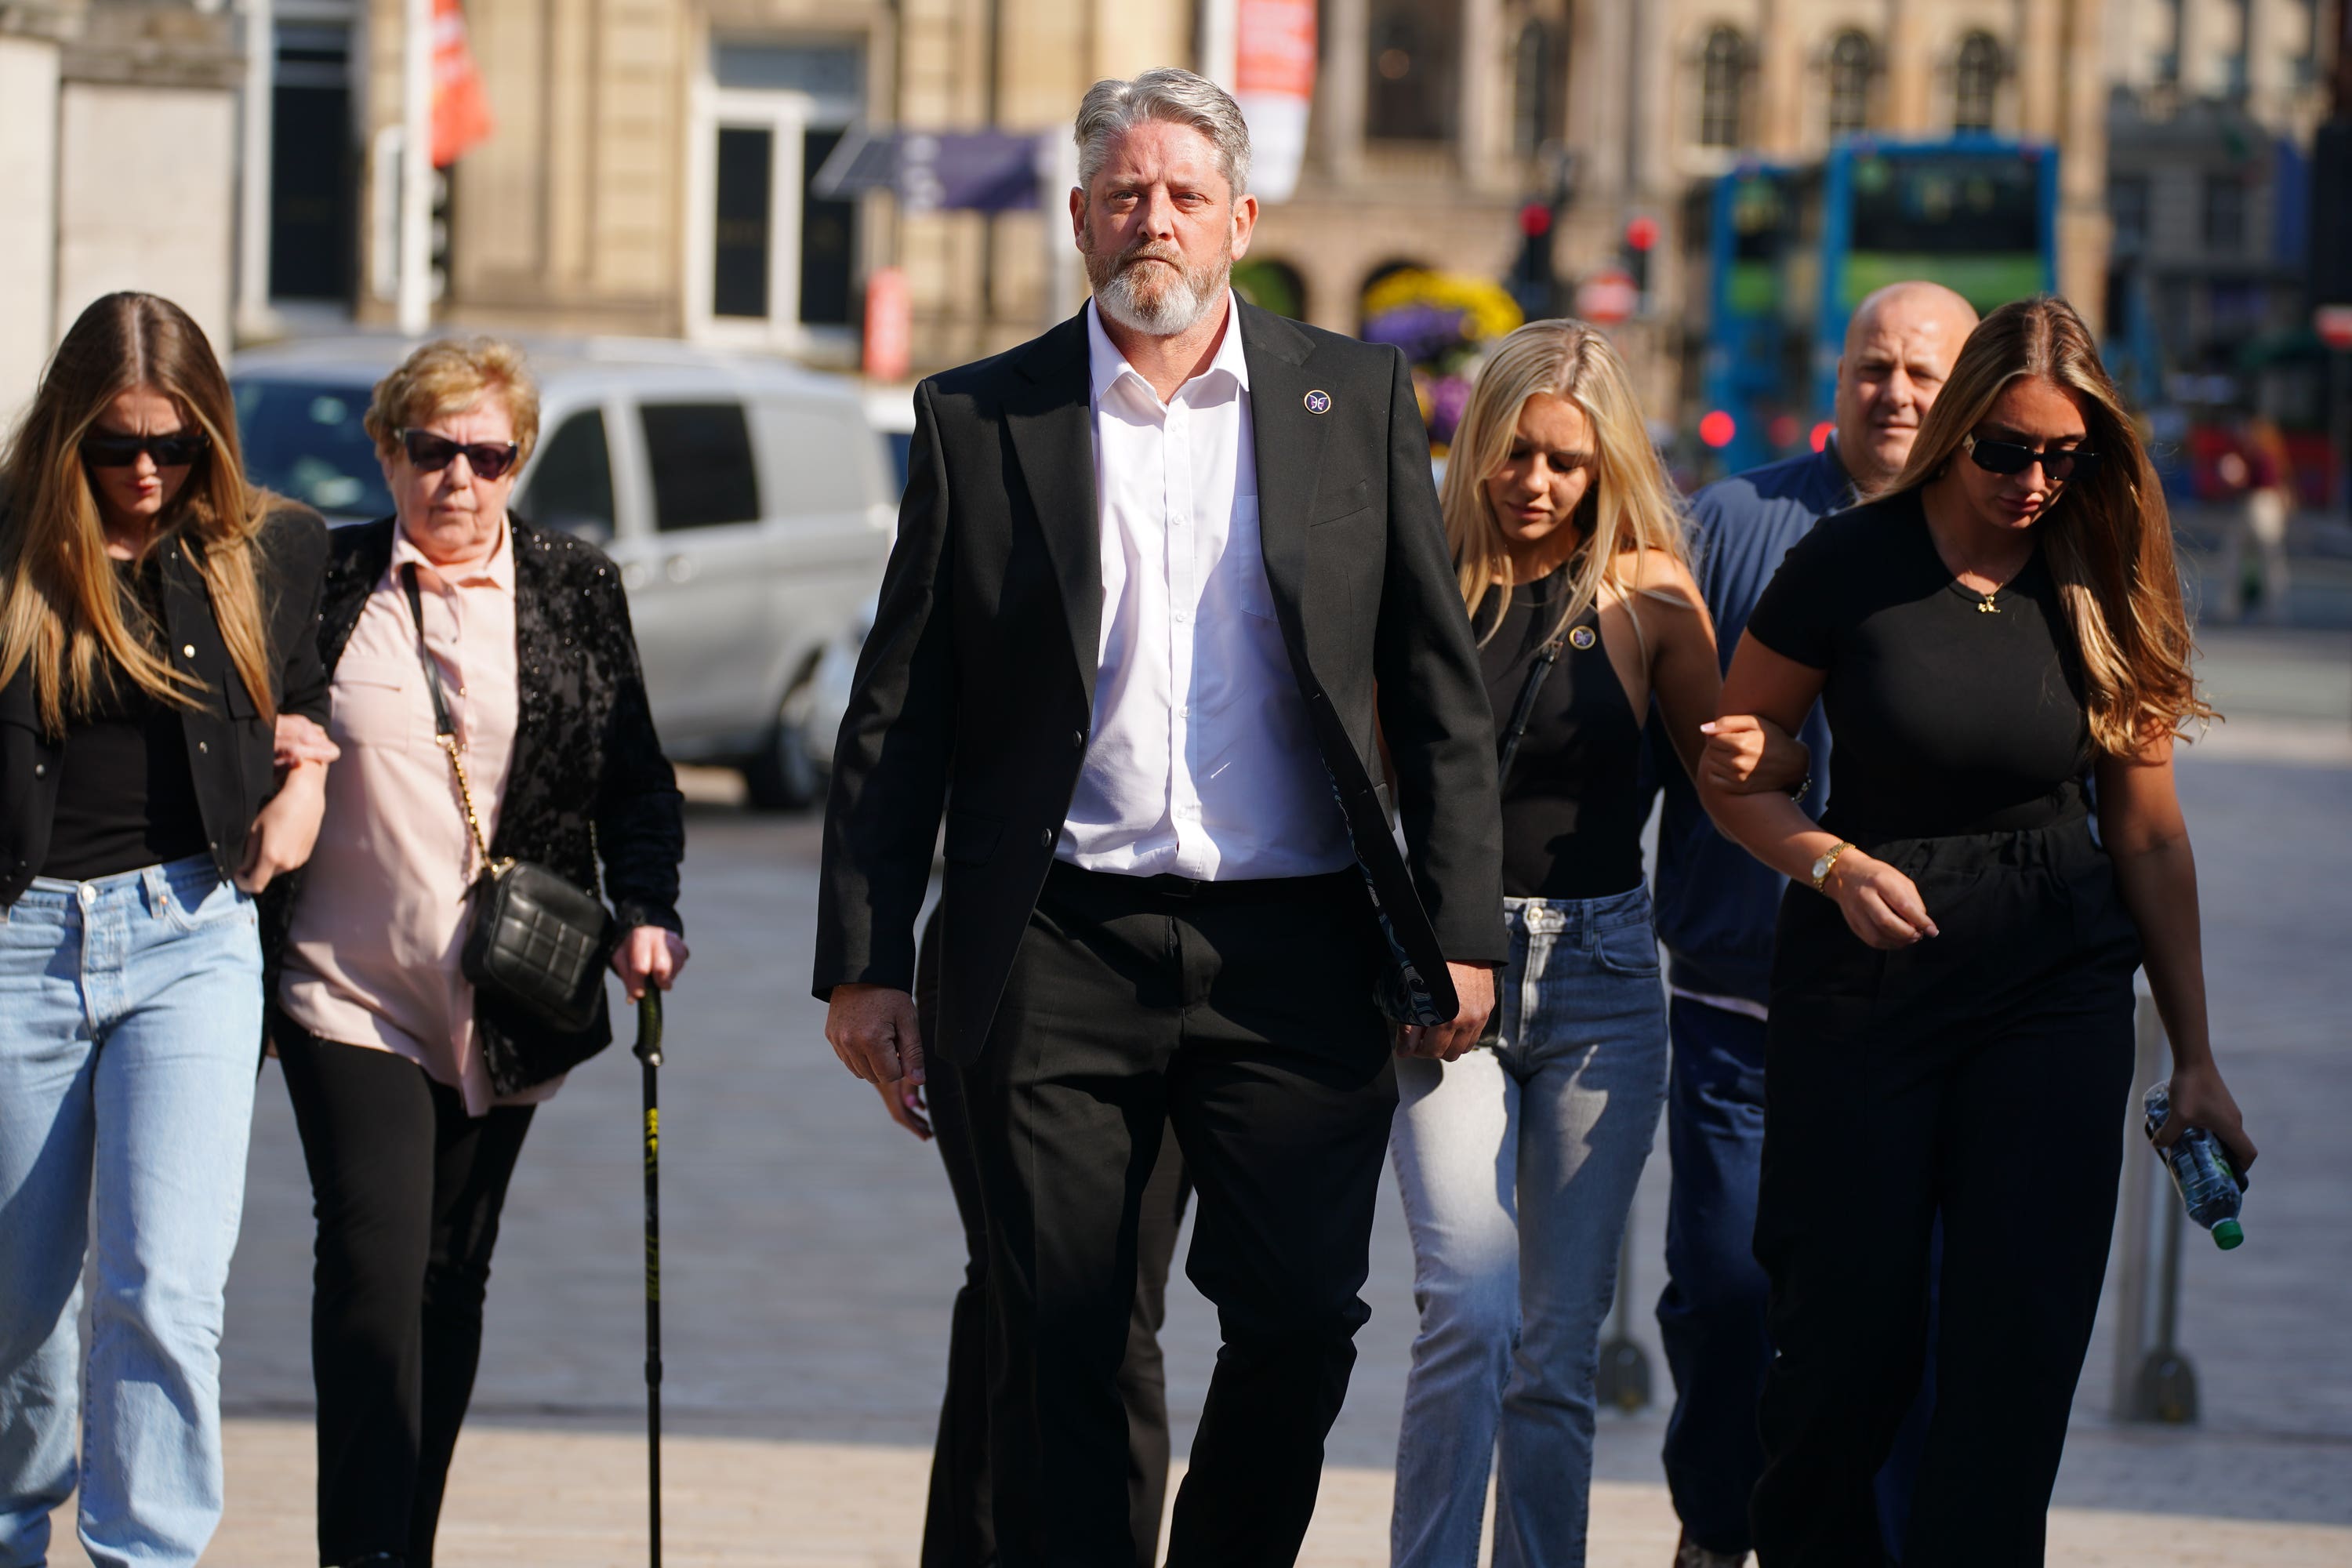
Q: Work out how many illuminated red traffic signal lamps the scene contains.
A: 2